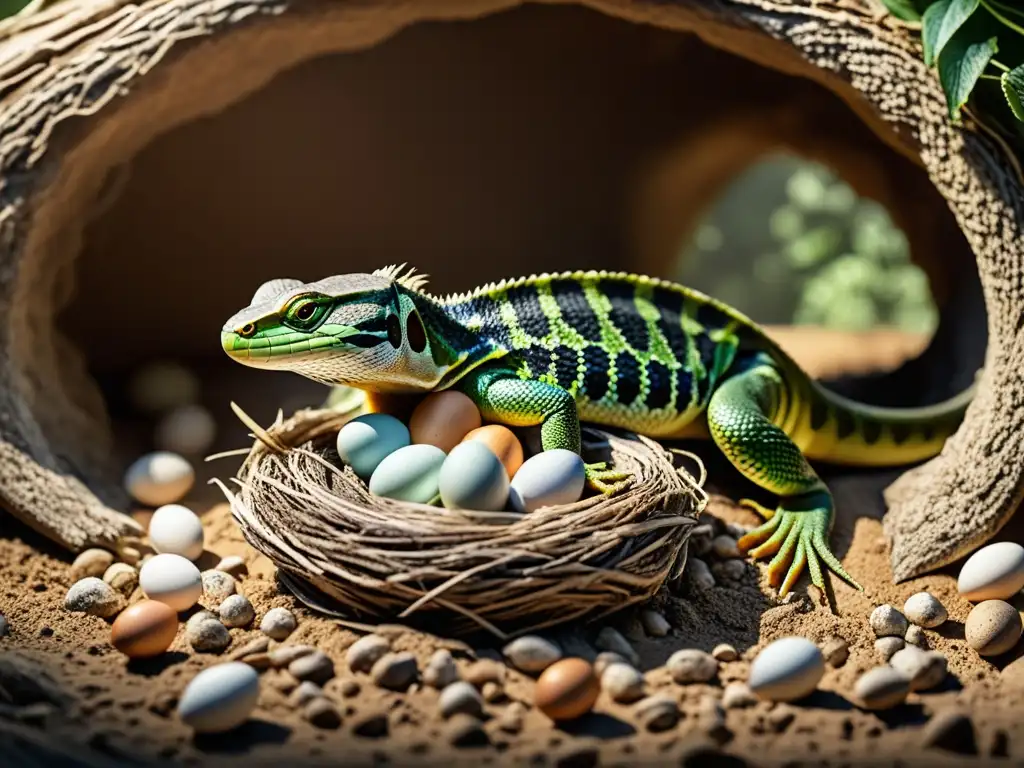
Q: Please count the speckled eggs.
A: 1